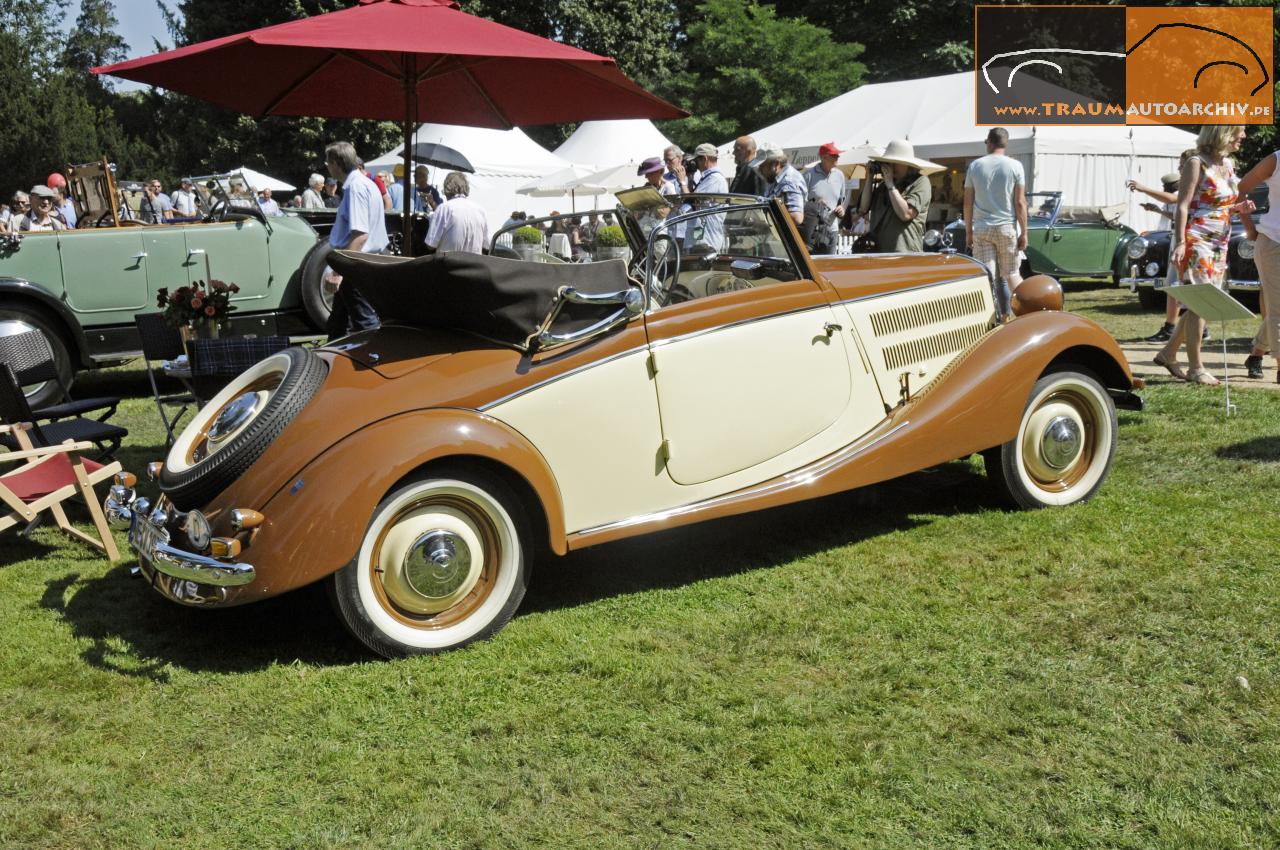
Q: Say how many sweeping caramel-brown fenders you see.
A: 2